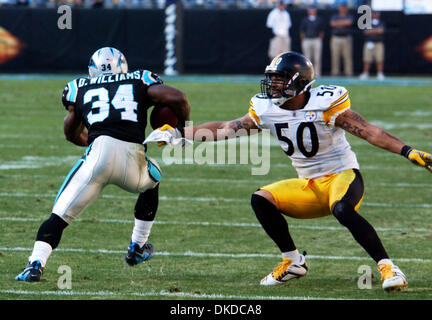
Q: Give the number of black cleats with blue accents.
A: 2